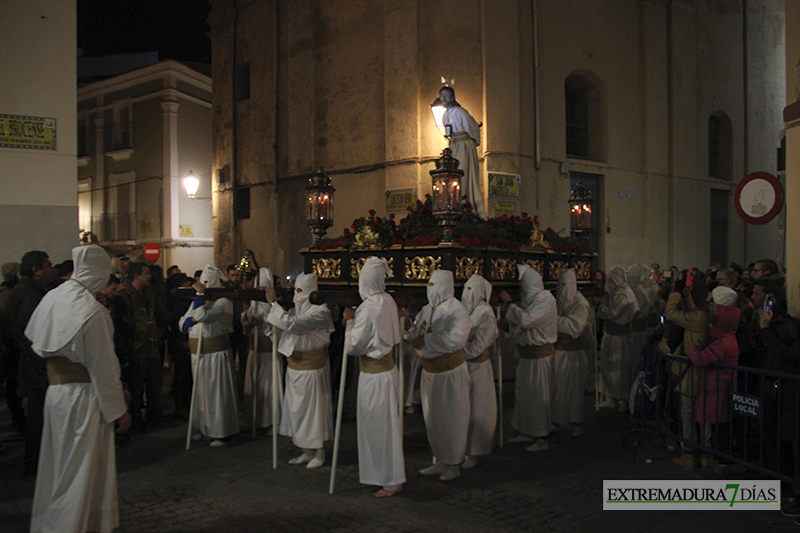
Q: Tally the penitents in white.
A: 12